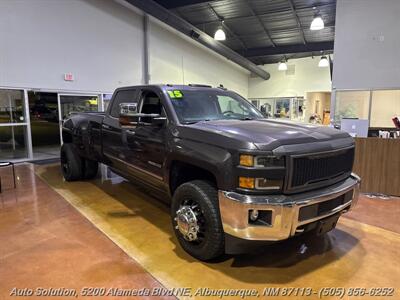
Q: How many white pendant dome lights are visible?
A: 4